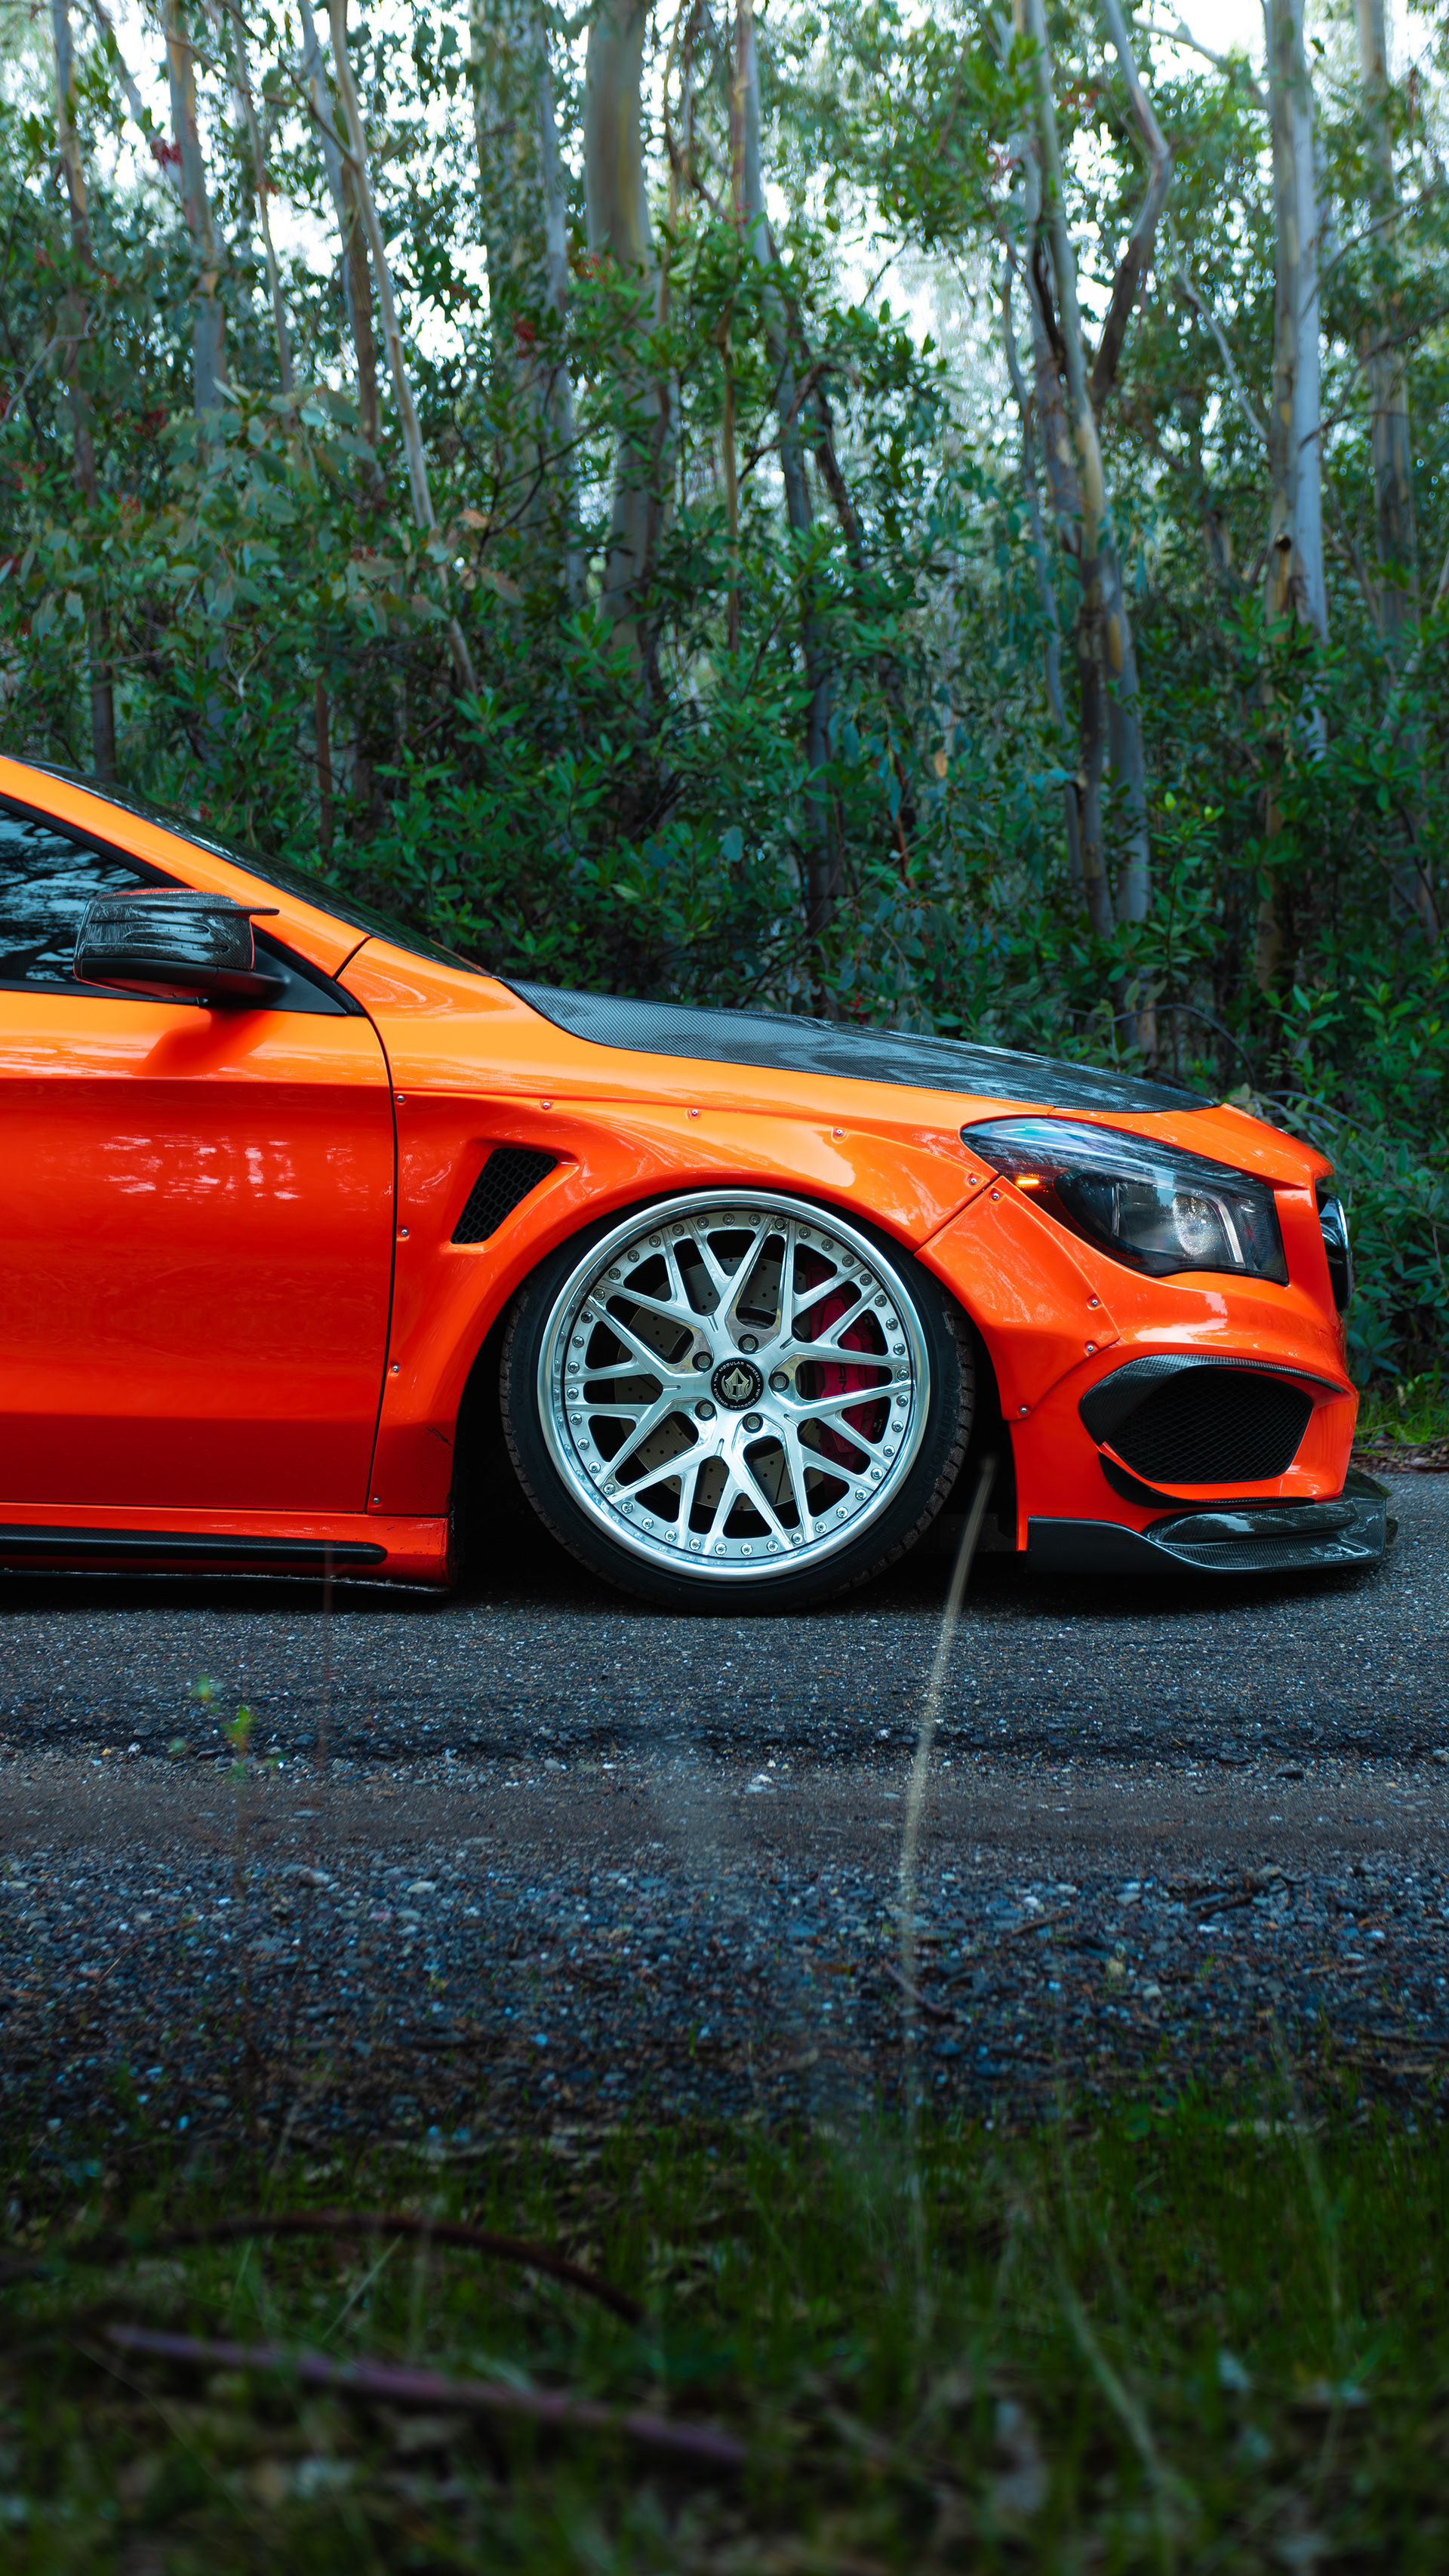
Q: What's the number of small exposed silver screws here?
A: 12